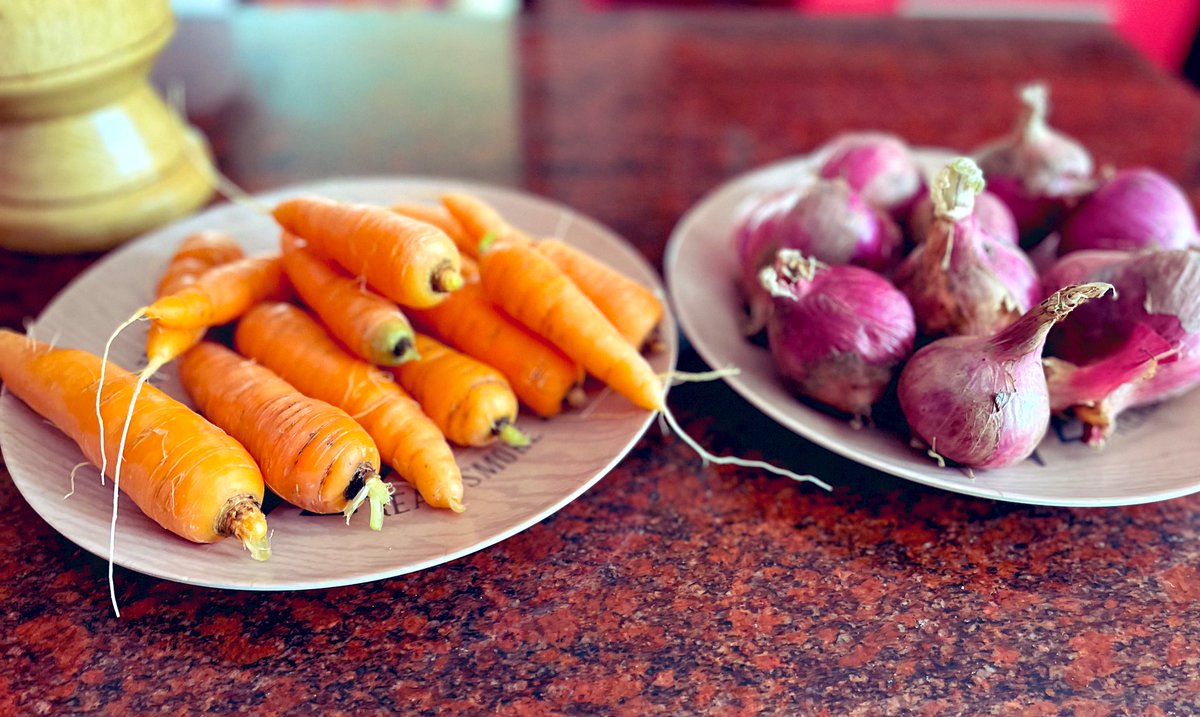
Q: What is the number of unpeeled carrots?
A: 13